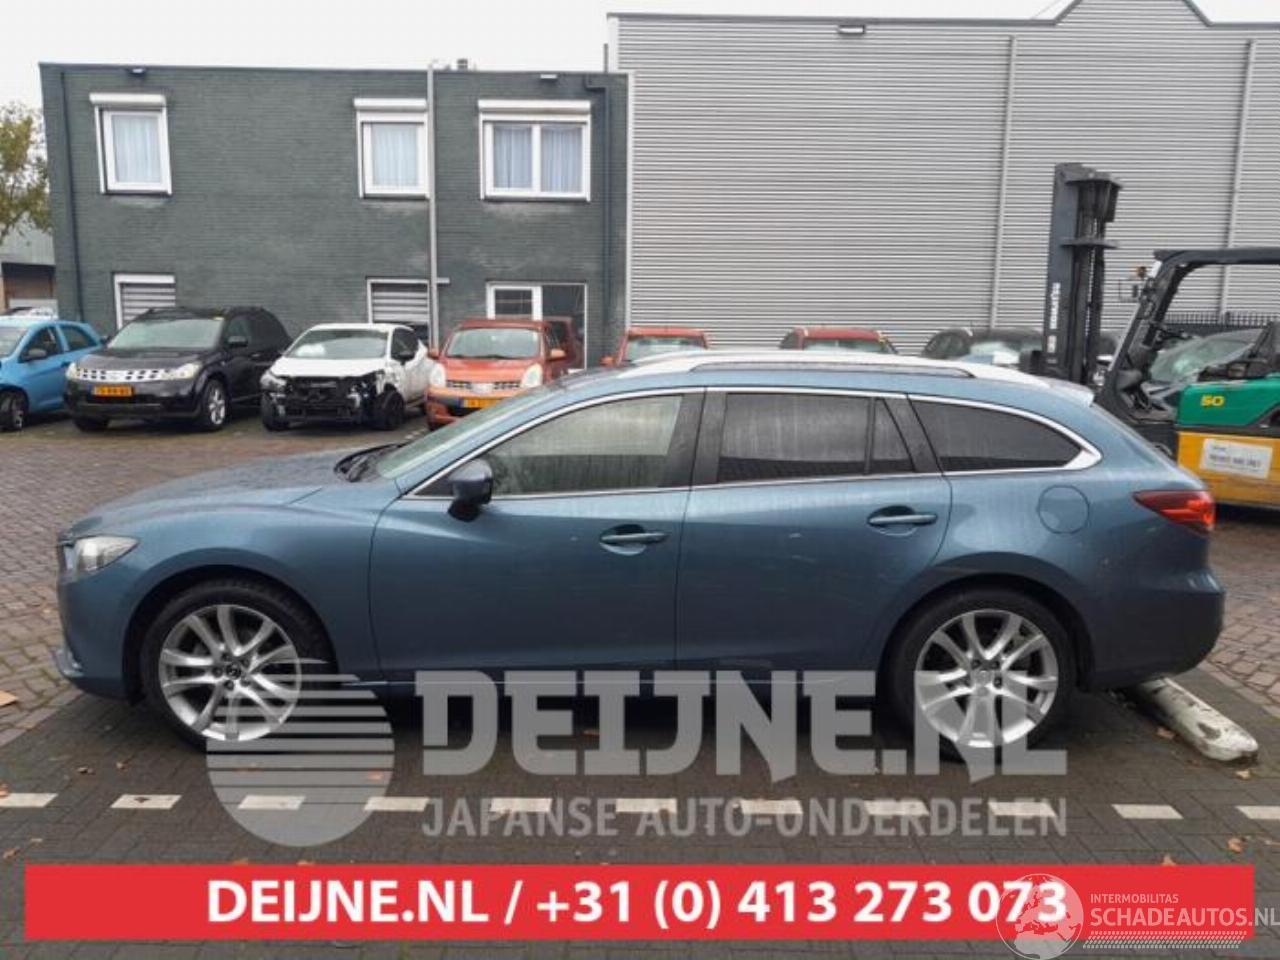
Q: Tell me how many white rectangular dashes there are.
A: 11